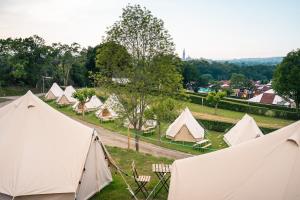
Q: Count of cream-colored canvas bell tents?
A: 9